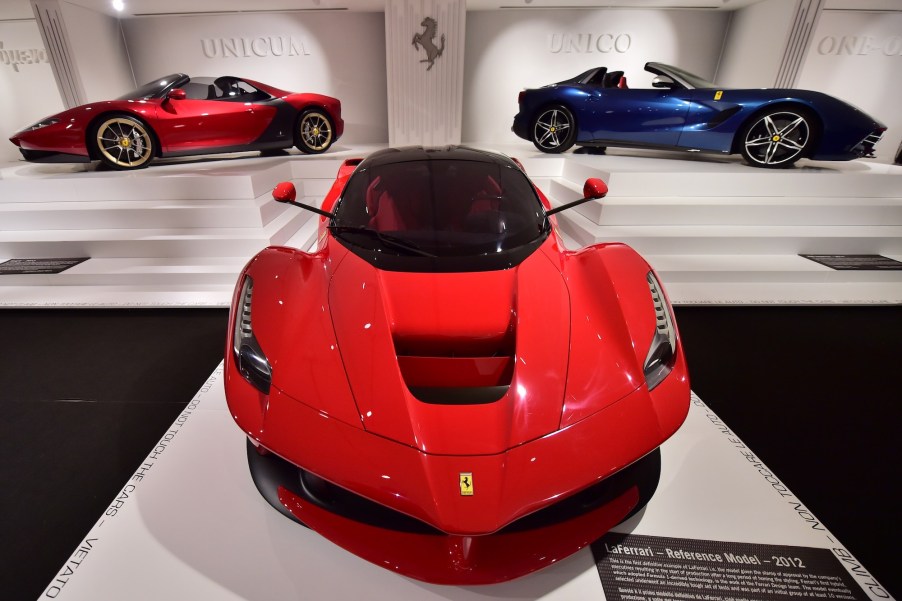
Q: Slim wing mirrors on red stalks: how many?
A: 2